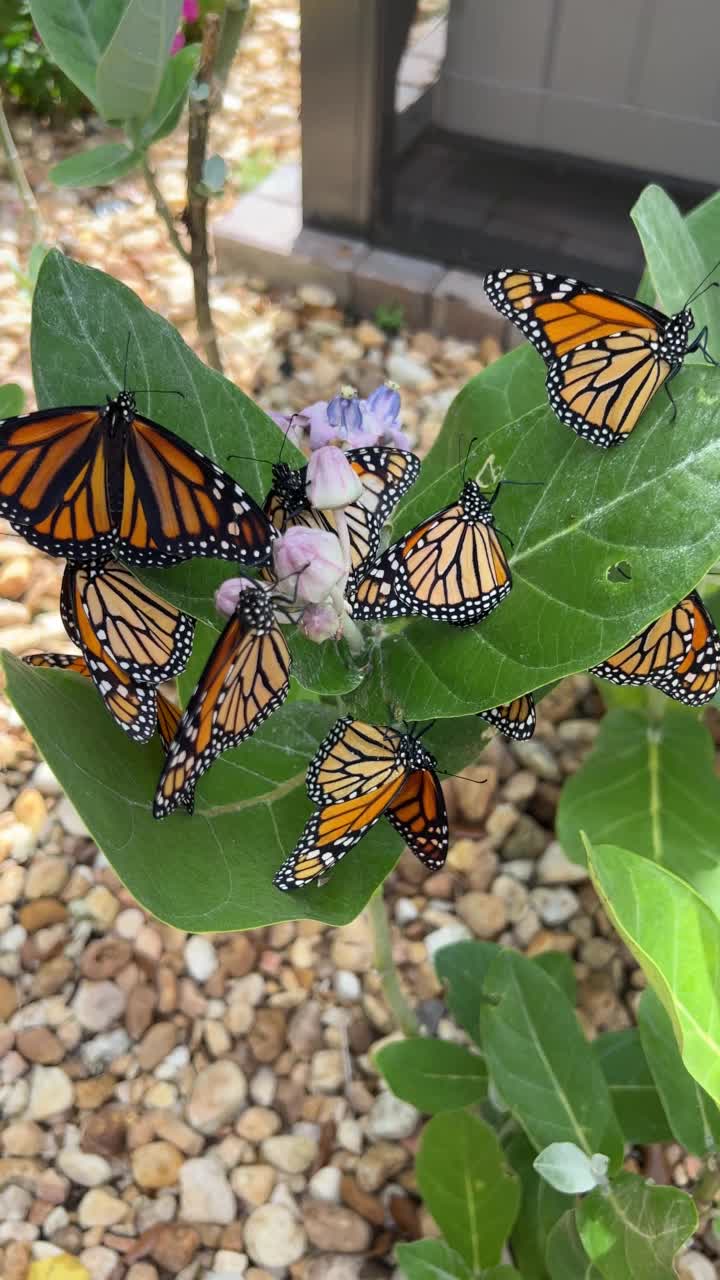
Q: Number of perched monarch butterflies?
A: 10